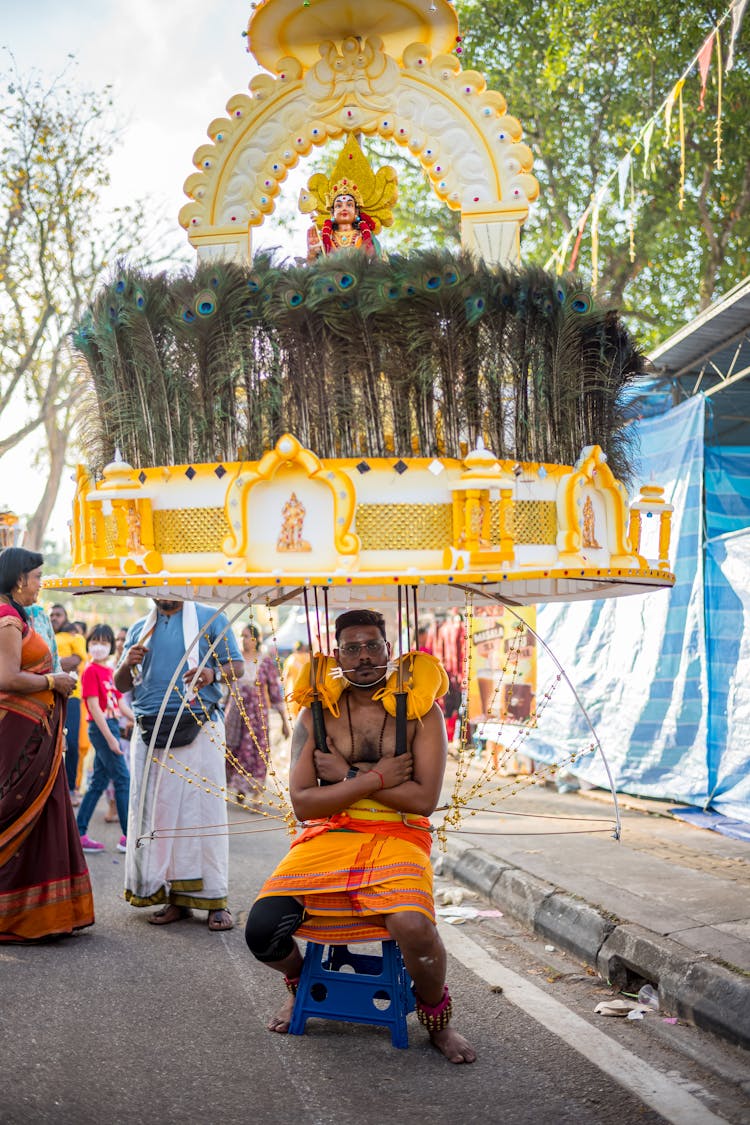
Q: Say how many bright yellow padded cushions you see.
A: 2